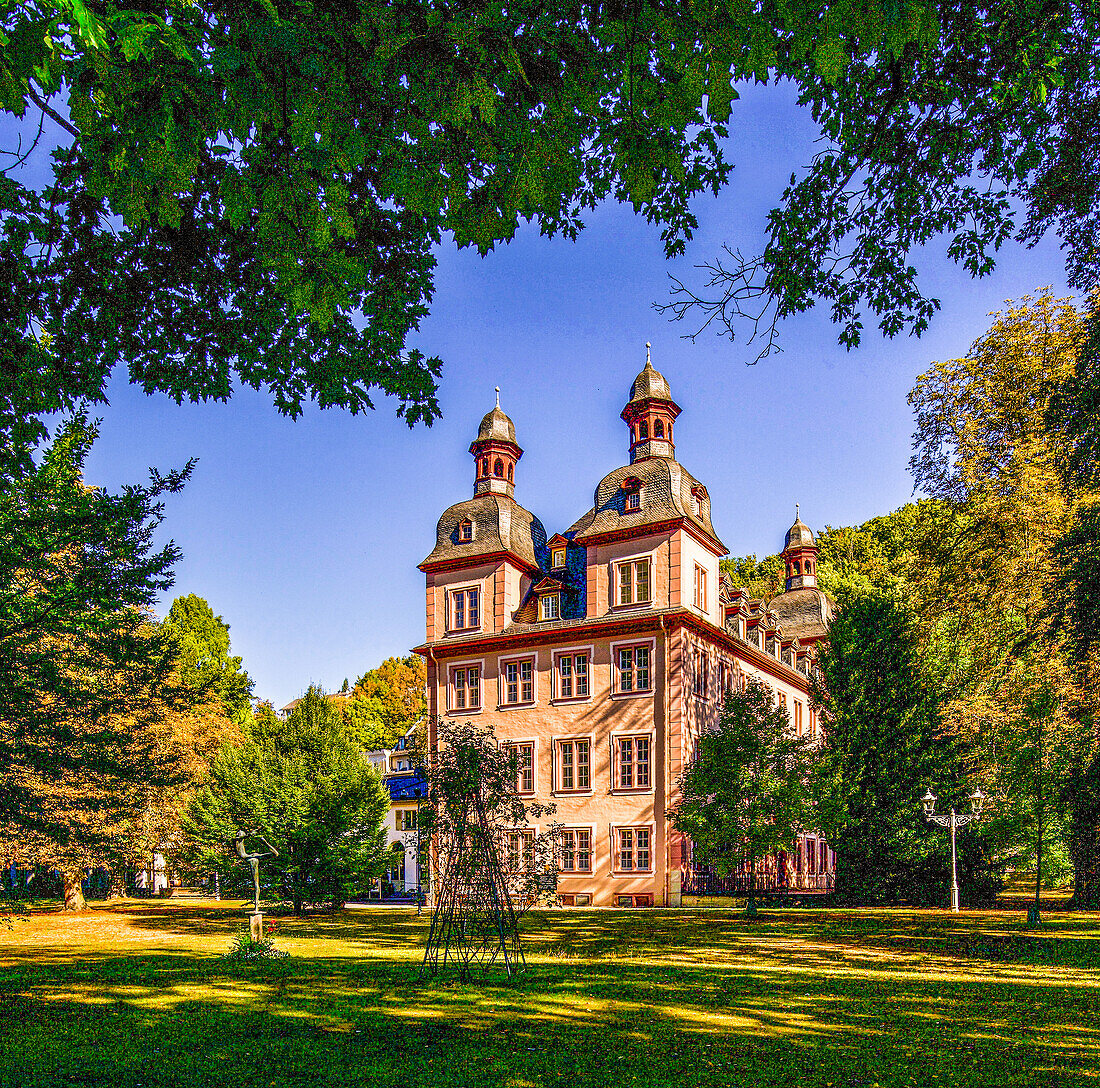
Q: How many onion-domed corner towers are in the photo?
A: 3